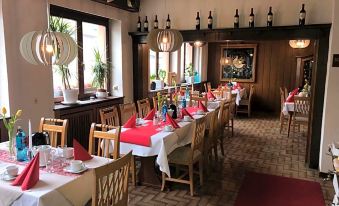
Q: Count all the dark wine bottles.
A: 10